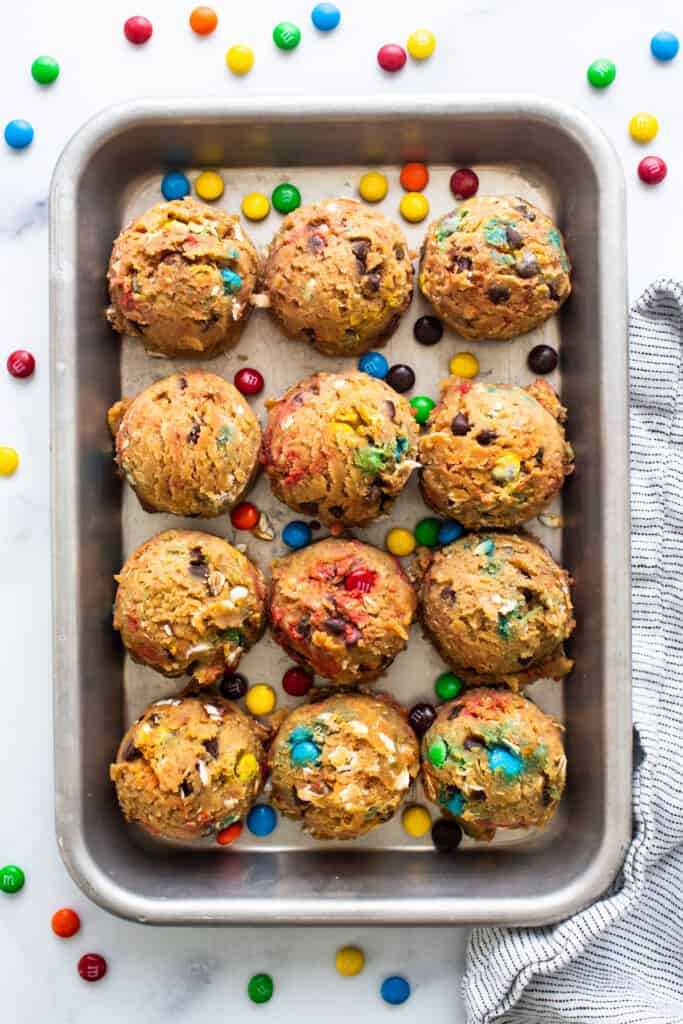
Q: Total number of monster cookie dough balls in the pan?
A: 12